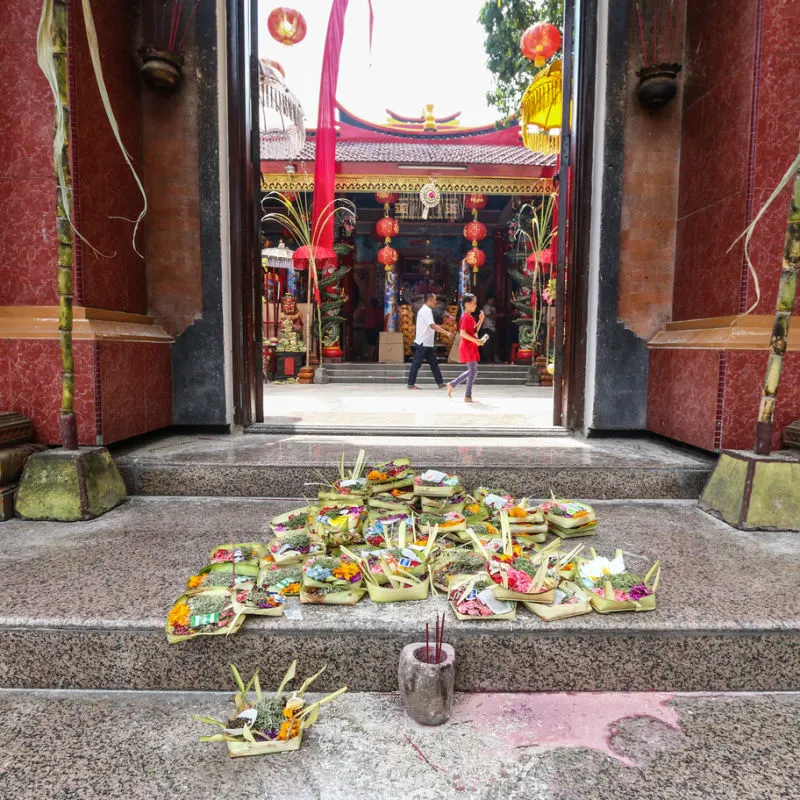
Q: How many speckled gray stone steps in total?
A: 3